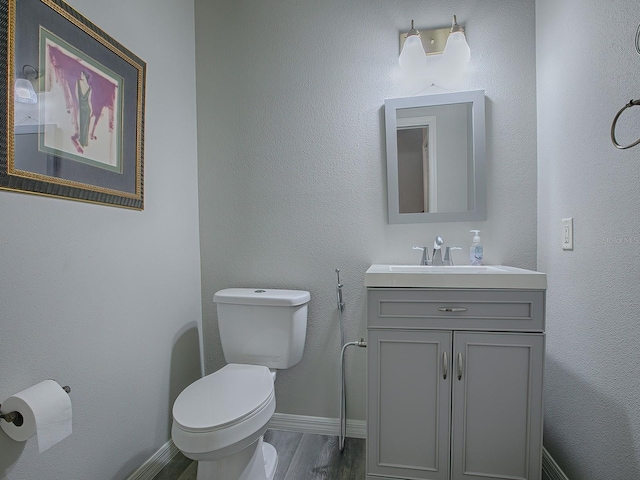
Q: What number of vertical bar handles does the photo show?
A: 2